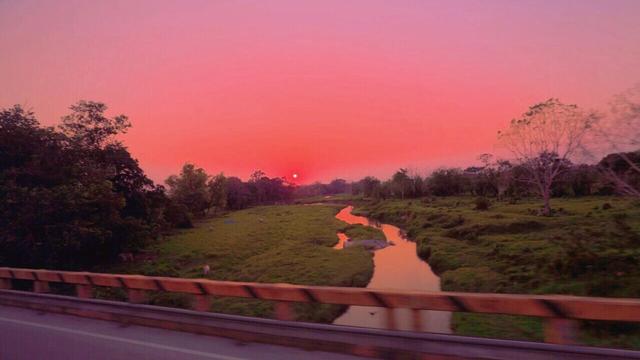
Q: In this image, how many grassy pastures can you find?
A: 2